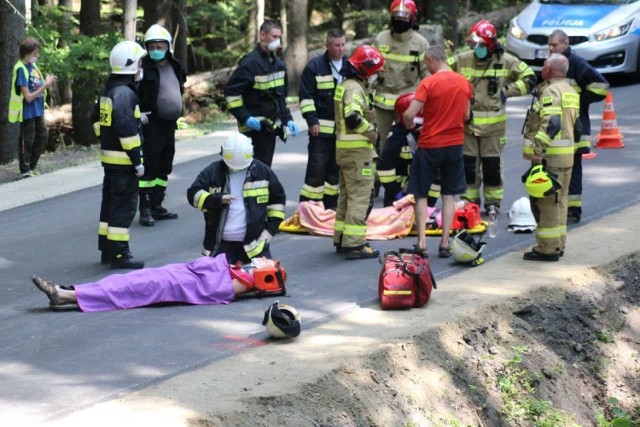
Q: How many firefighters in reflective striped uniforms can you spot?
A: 11